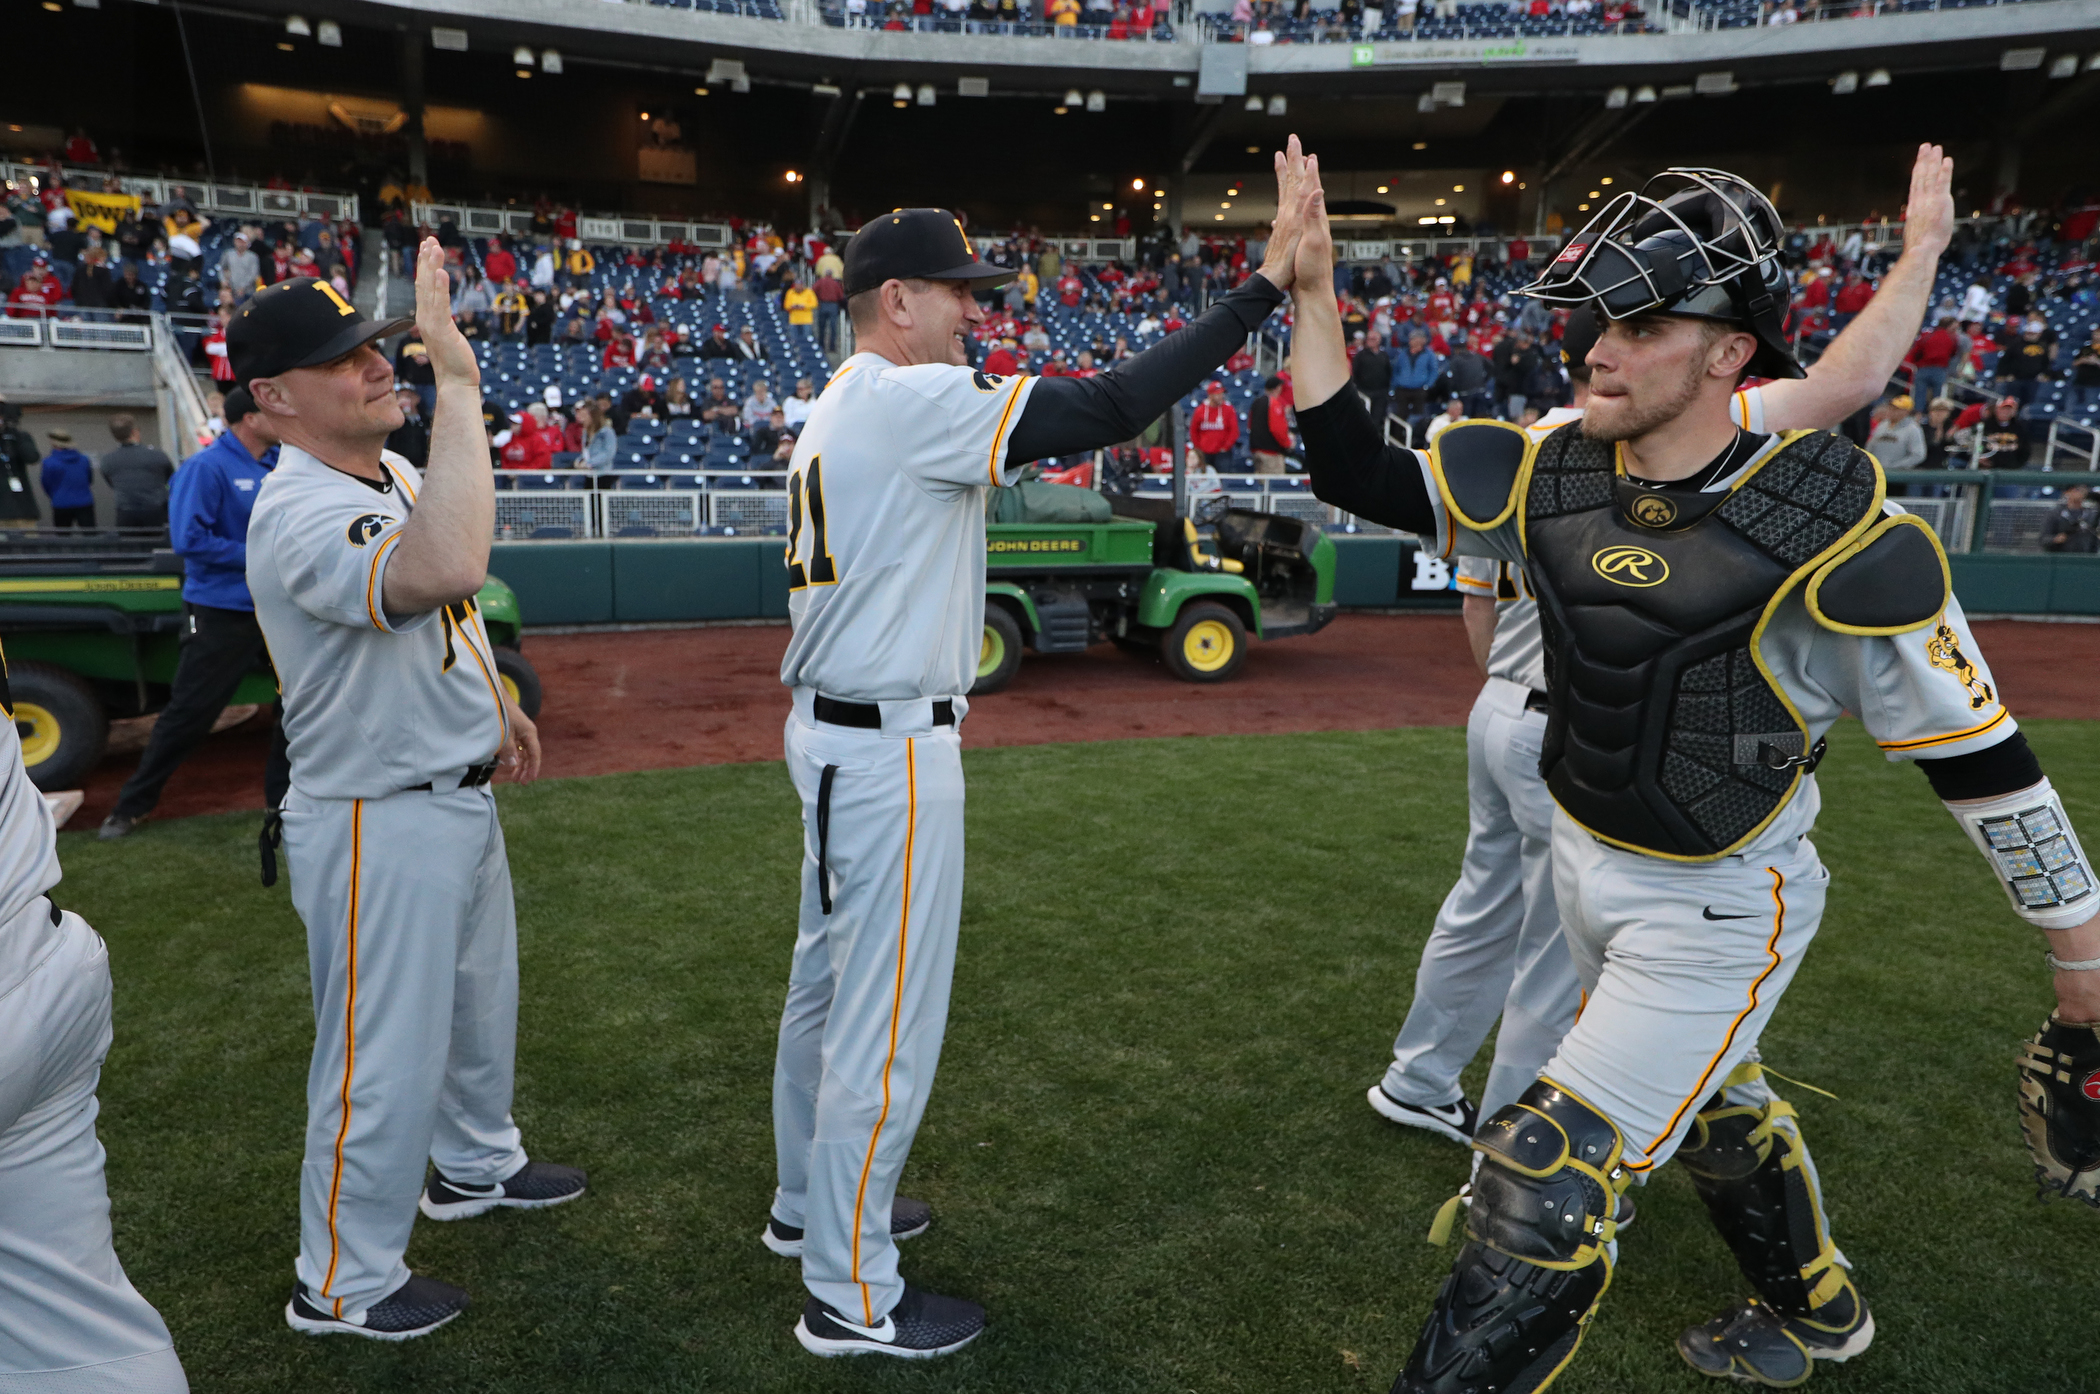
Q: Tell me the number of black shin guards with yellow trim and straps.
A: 2